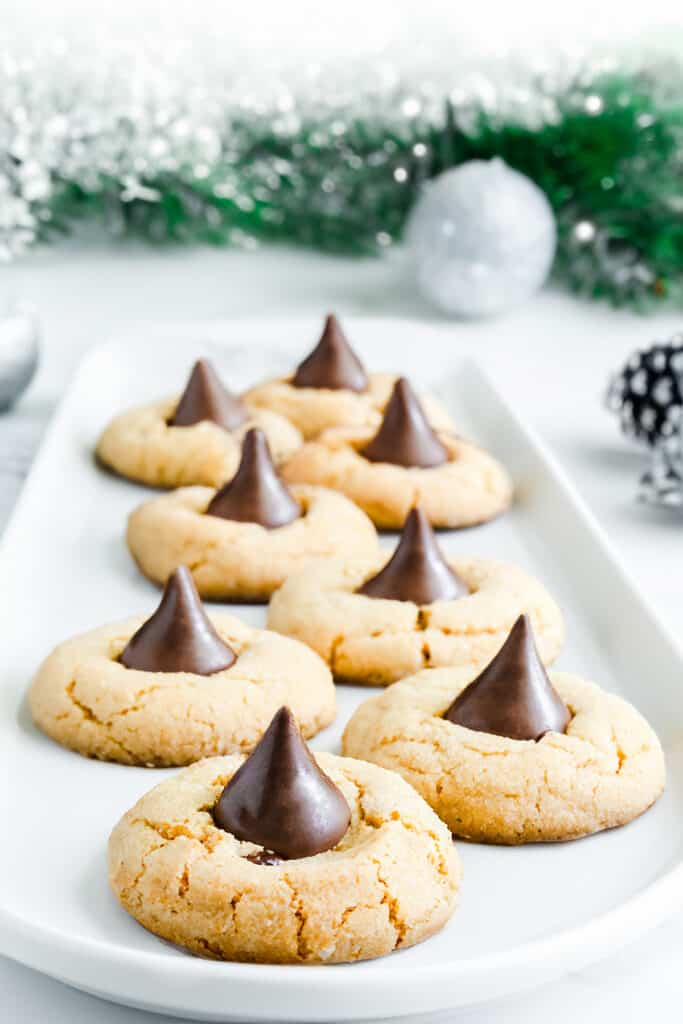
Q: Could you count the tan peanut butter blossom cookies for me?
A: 8